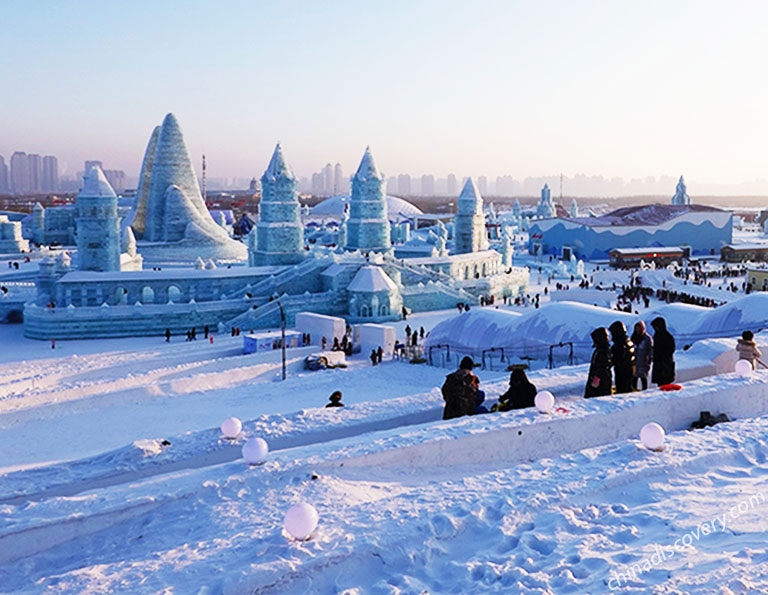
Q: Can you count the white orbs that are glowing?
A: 6